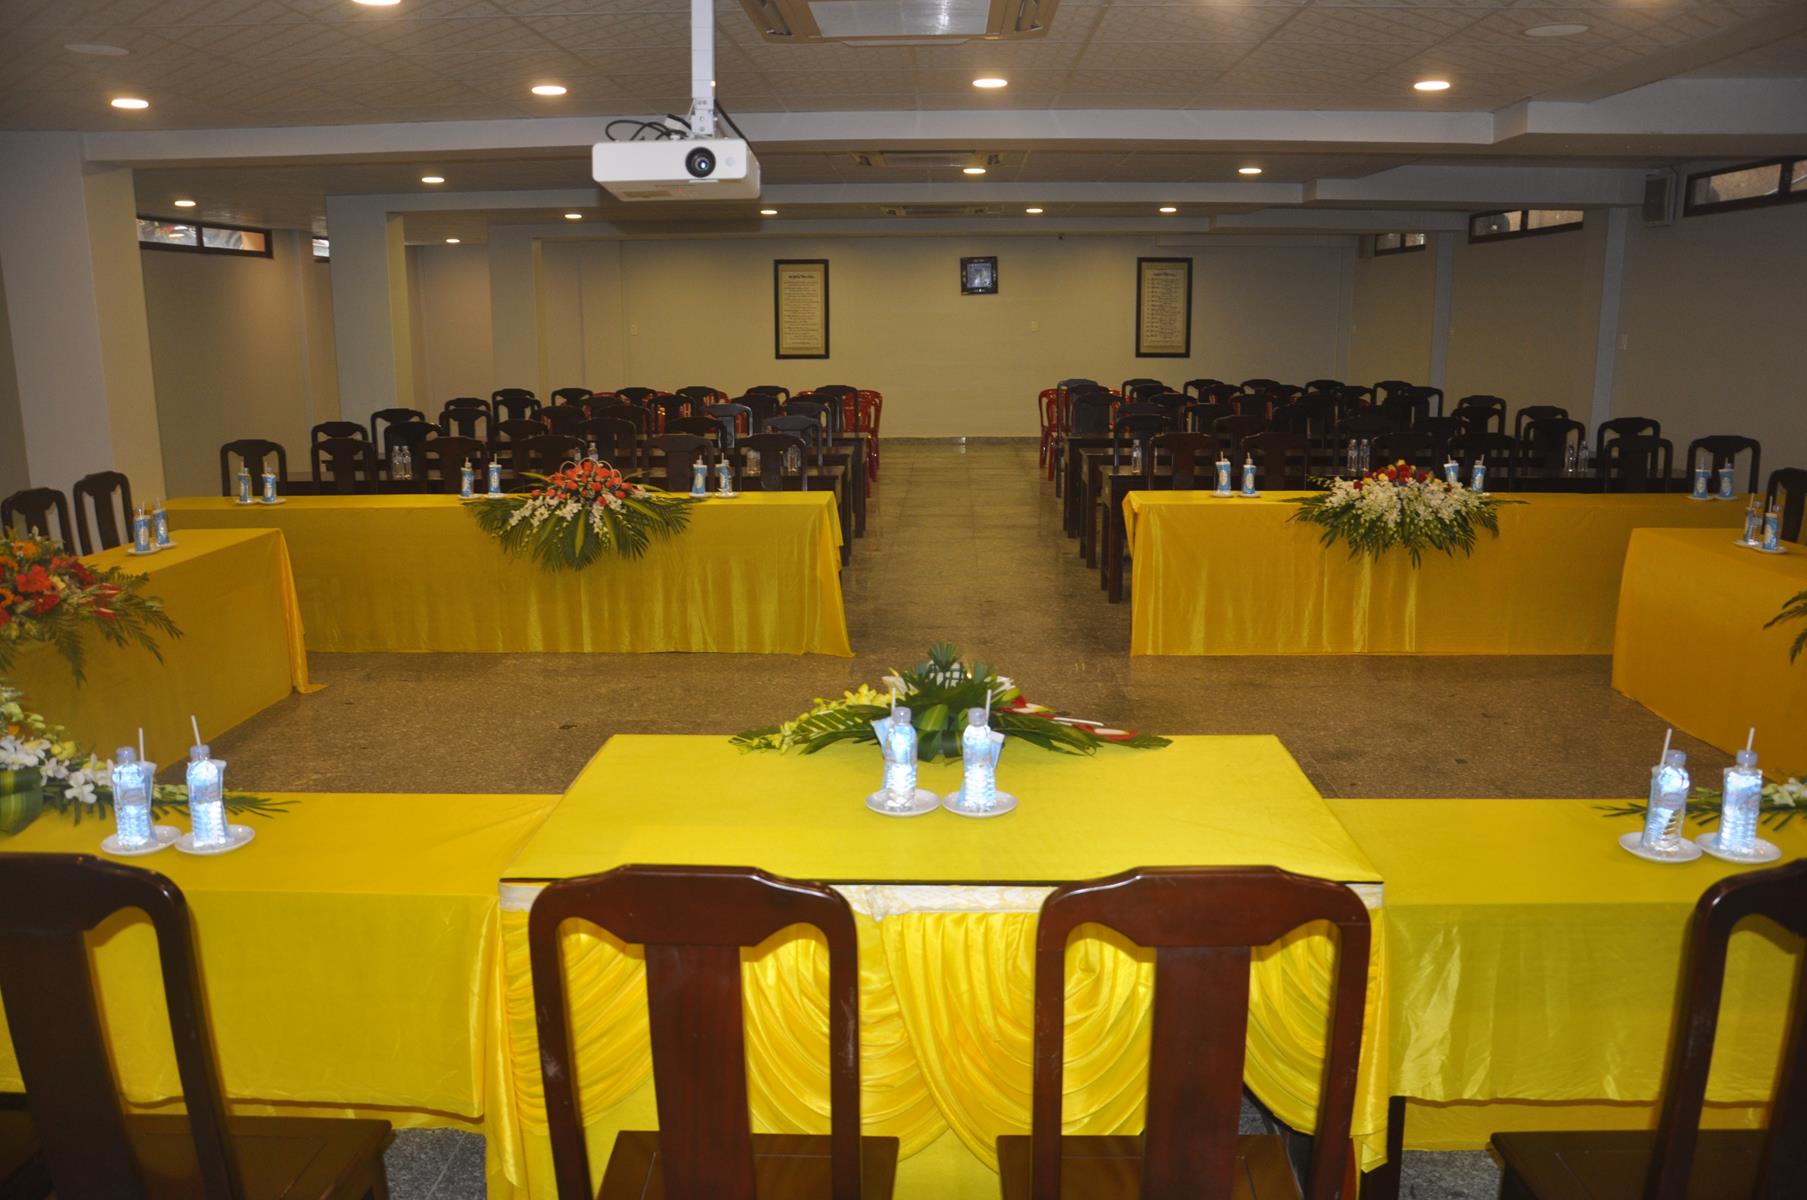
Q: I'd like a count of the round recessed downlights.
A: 14